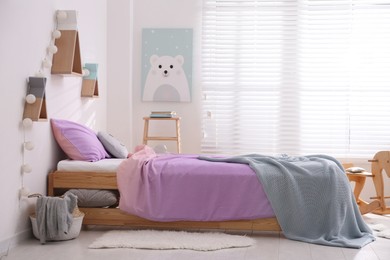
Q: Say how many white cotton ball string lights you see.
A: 11